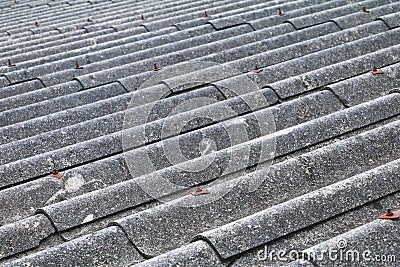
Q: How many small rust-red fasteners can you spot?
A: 14